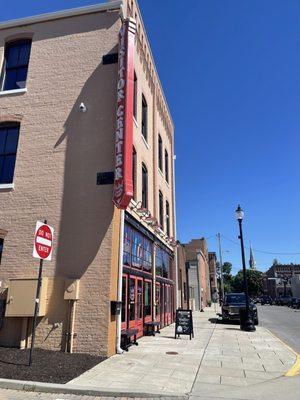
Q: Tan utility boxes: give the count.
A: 2